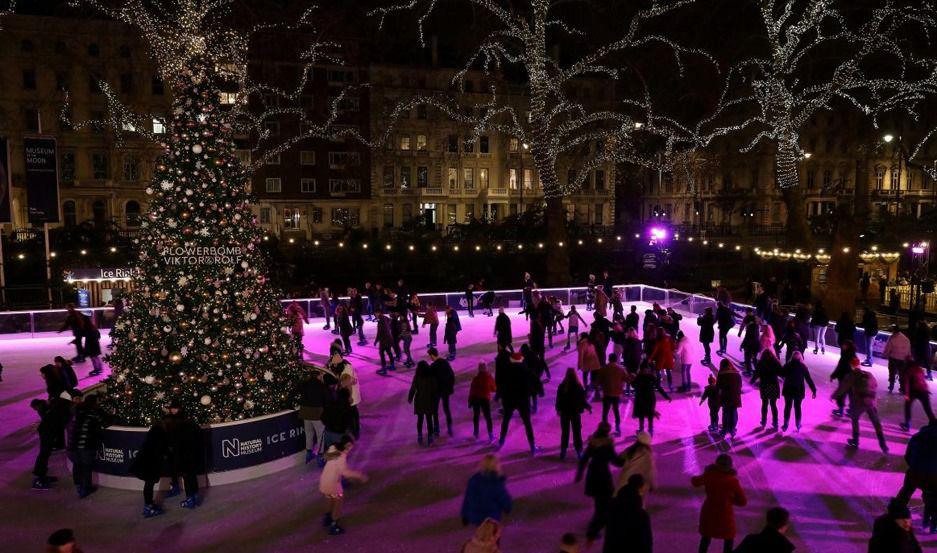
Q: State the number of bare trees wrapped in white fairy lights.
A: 3